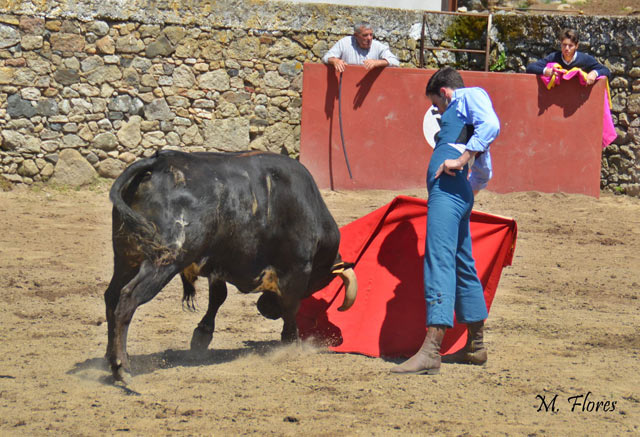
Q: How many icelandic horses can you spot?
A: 0